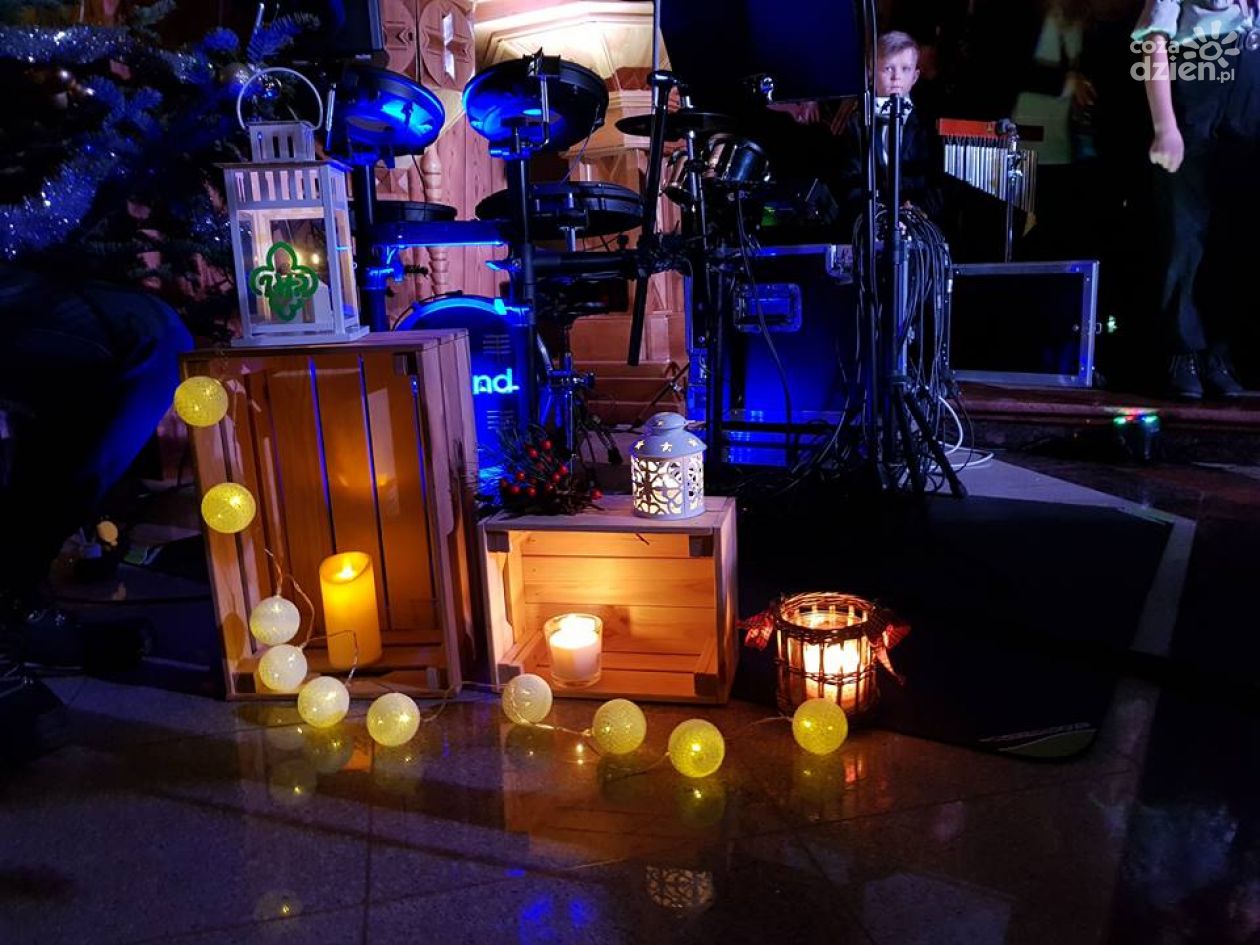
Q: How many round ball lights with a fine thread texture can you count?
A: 10